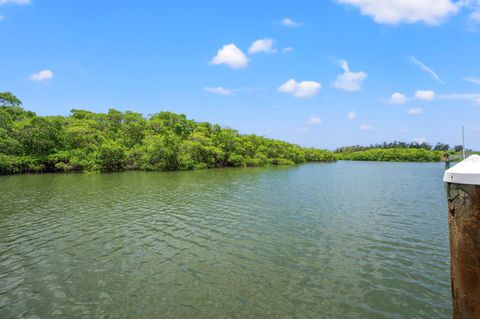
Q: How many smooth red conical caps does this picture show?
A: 0